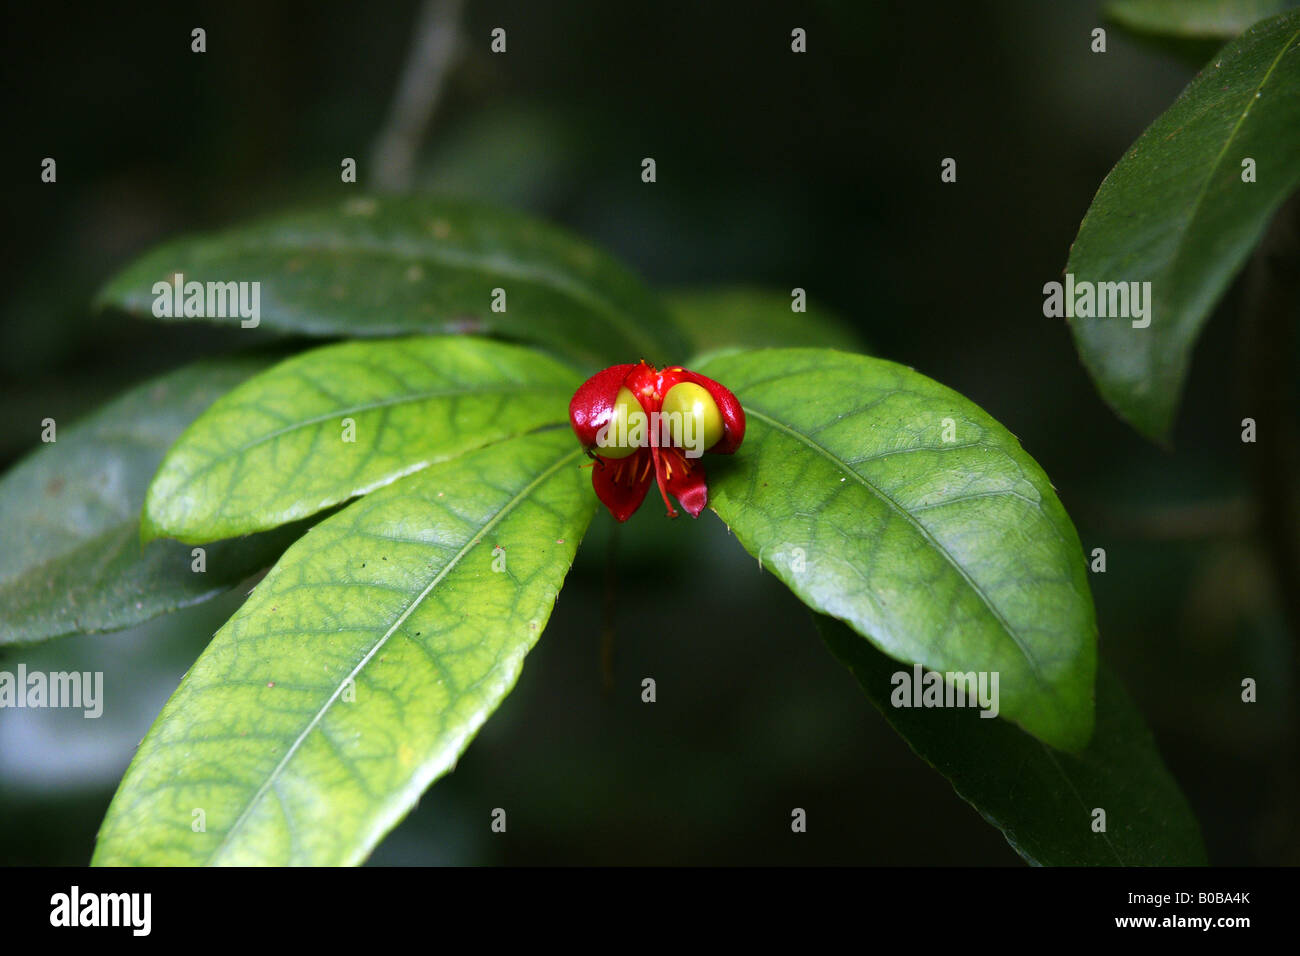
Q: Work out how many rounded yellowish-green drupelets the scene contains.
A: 2